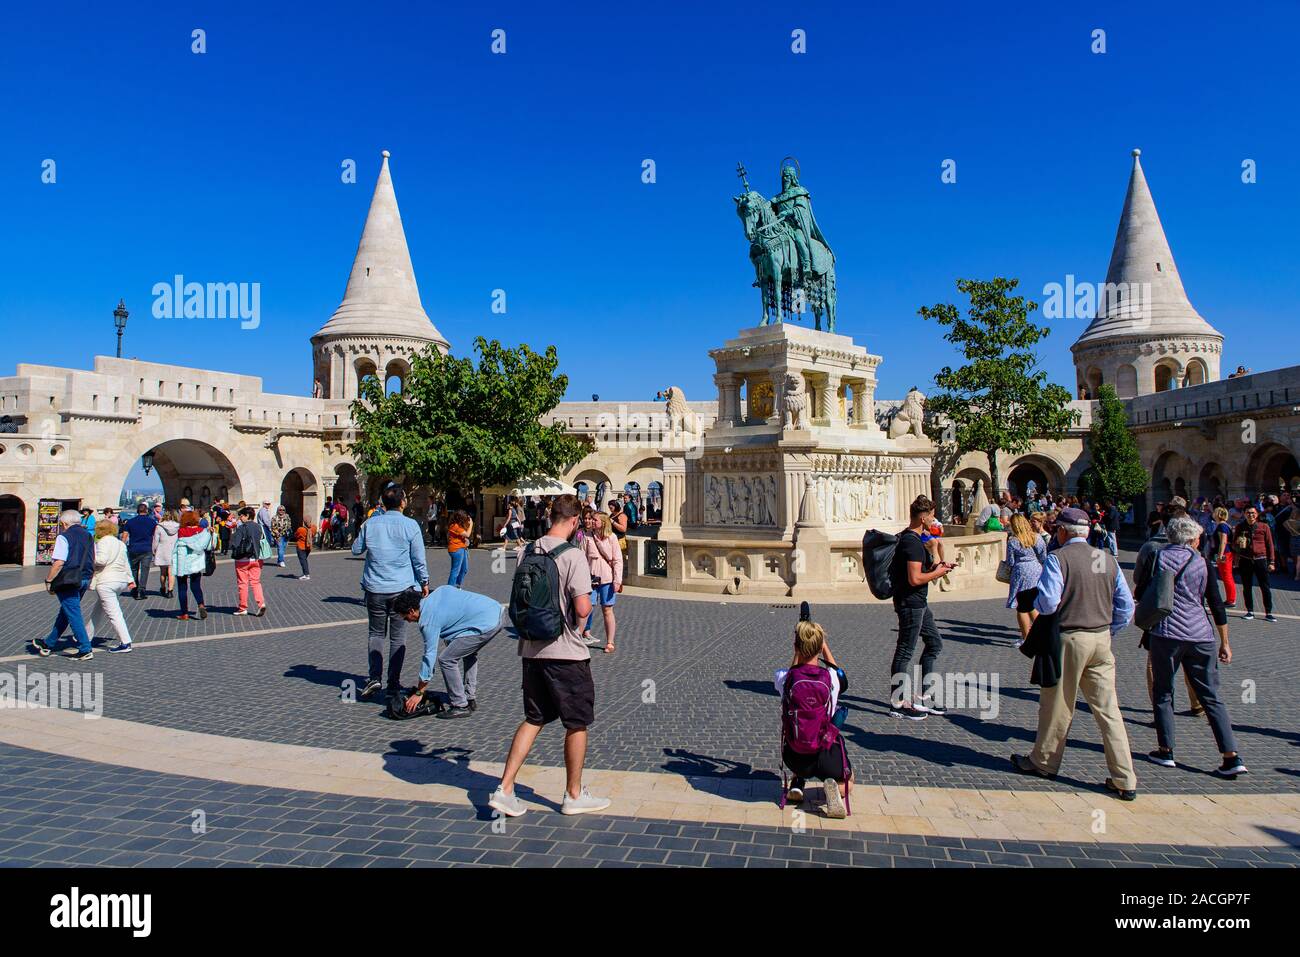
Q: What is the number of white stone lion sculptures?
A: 3